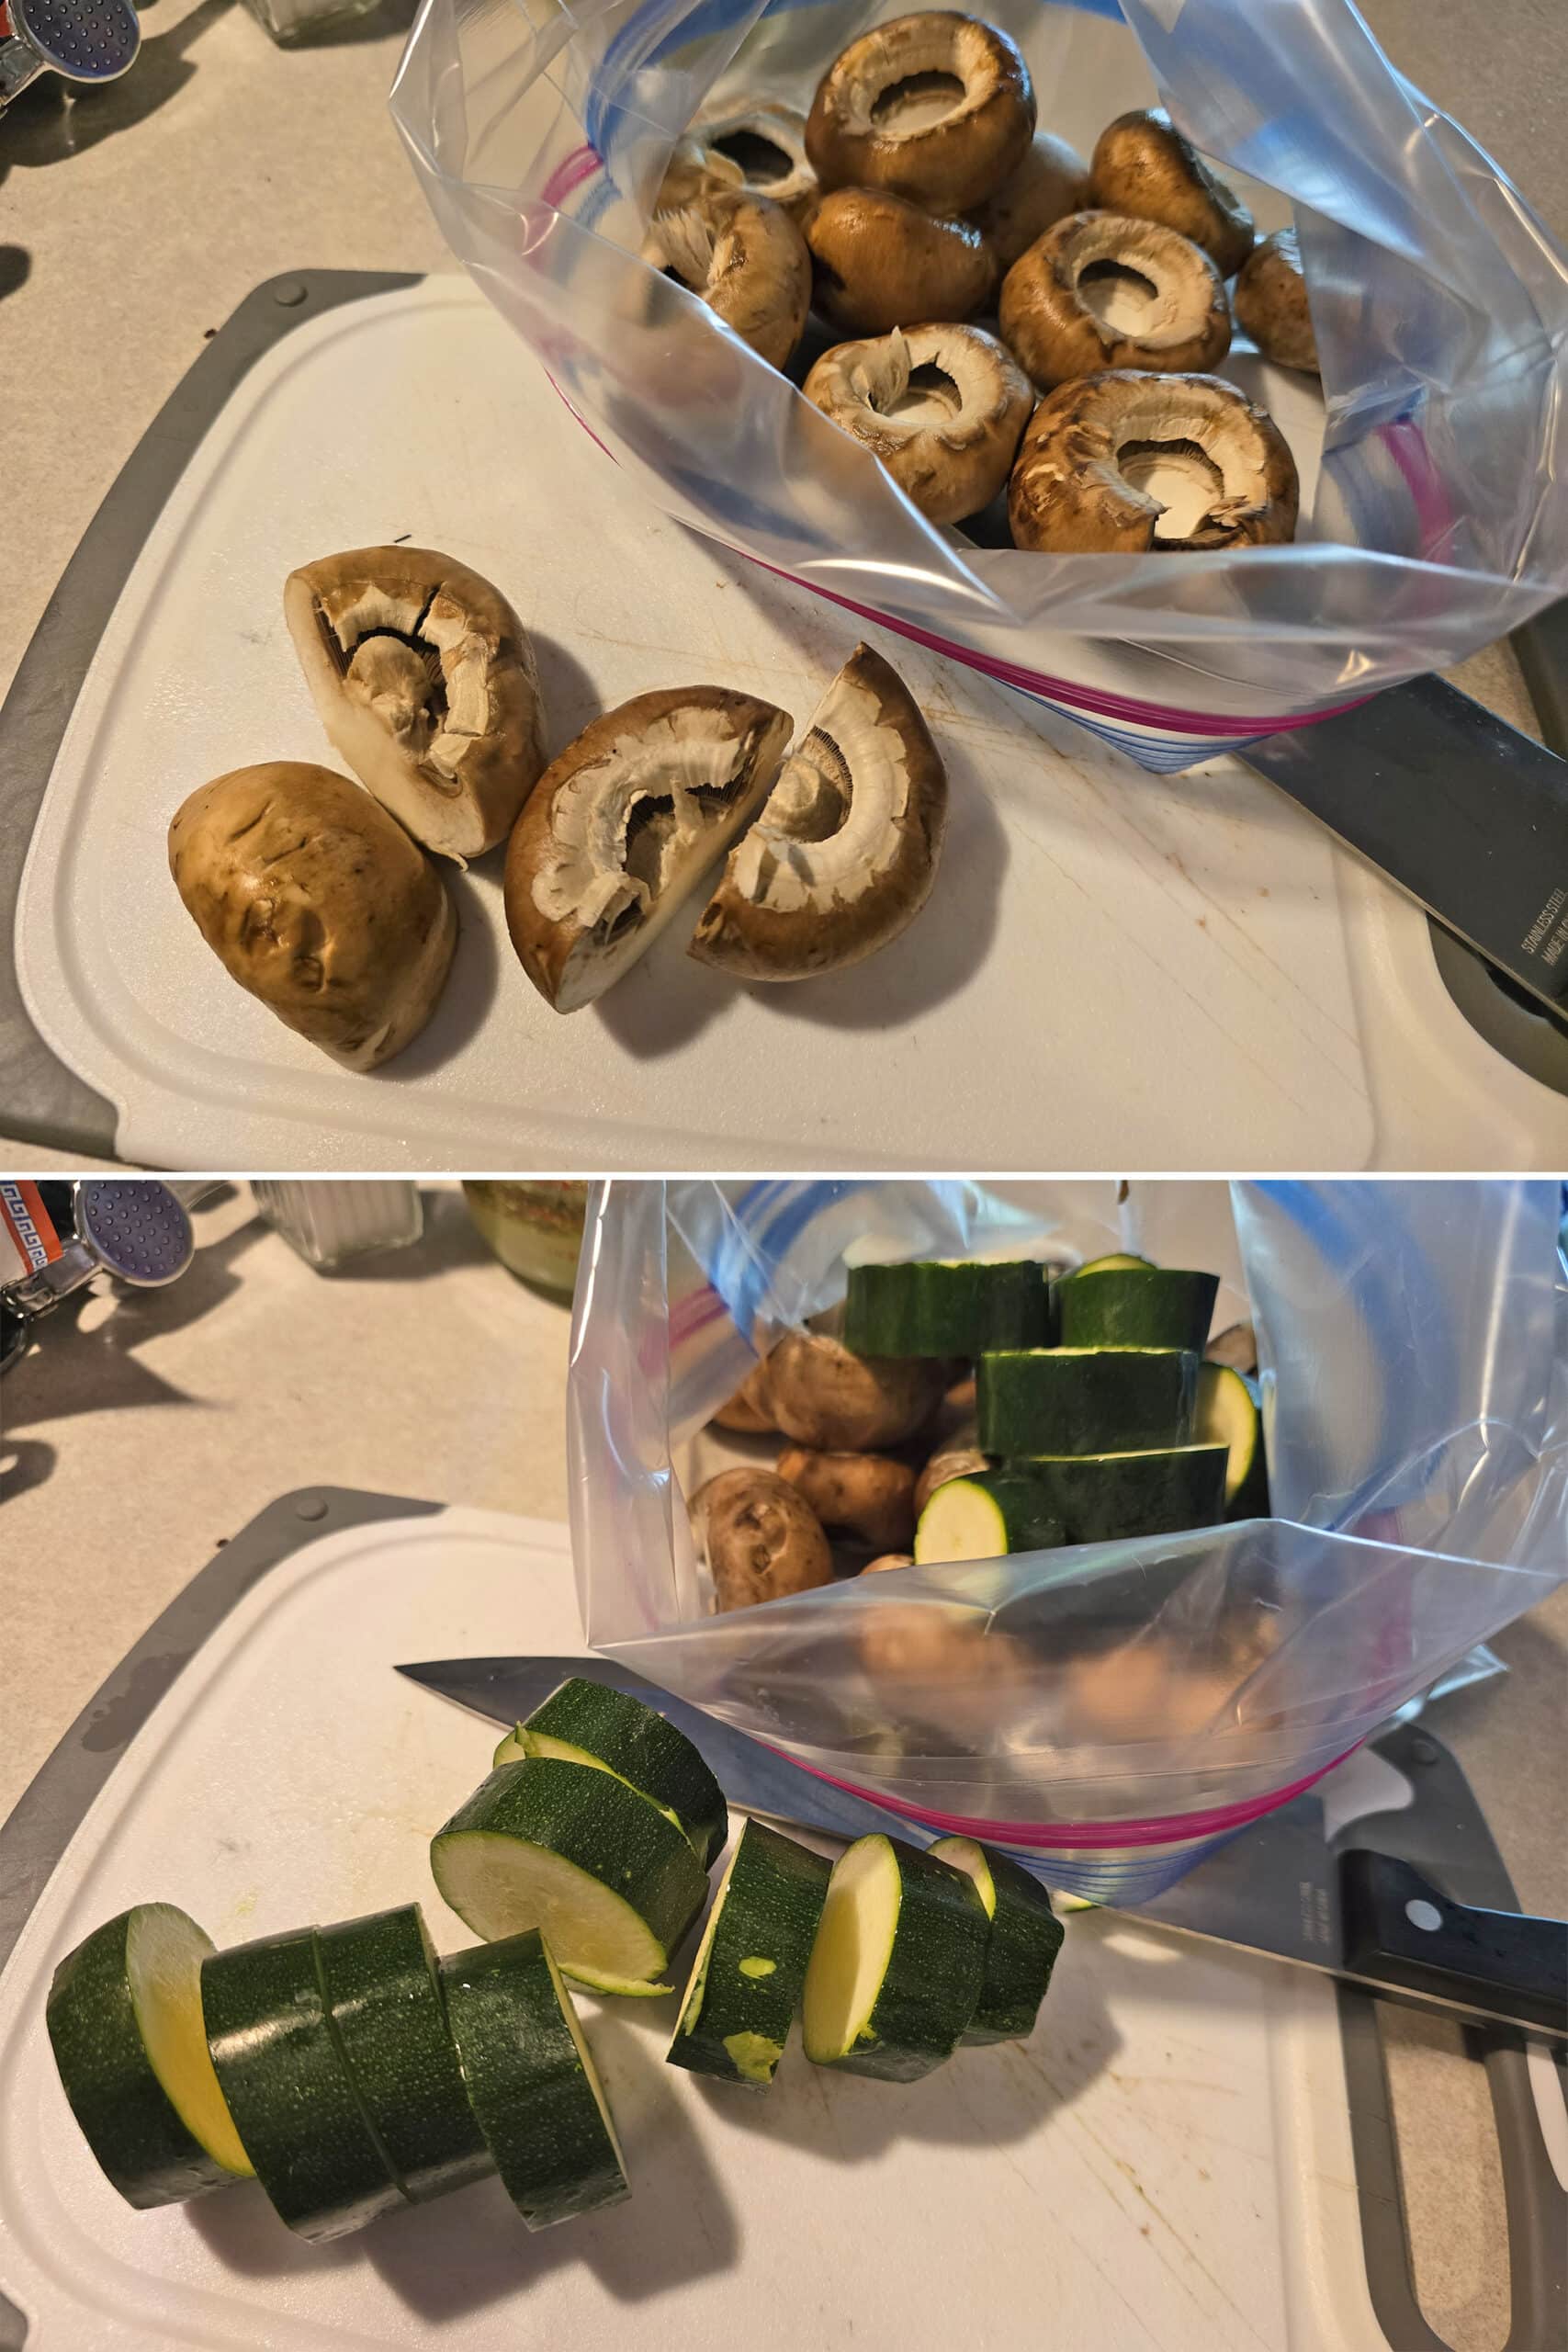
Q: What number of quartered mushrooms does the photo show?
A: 0